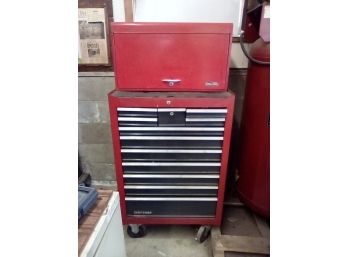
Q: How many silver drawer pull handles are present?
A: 12